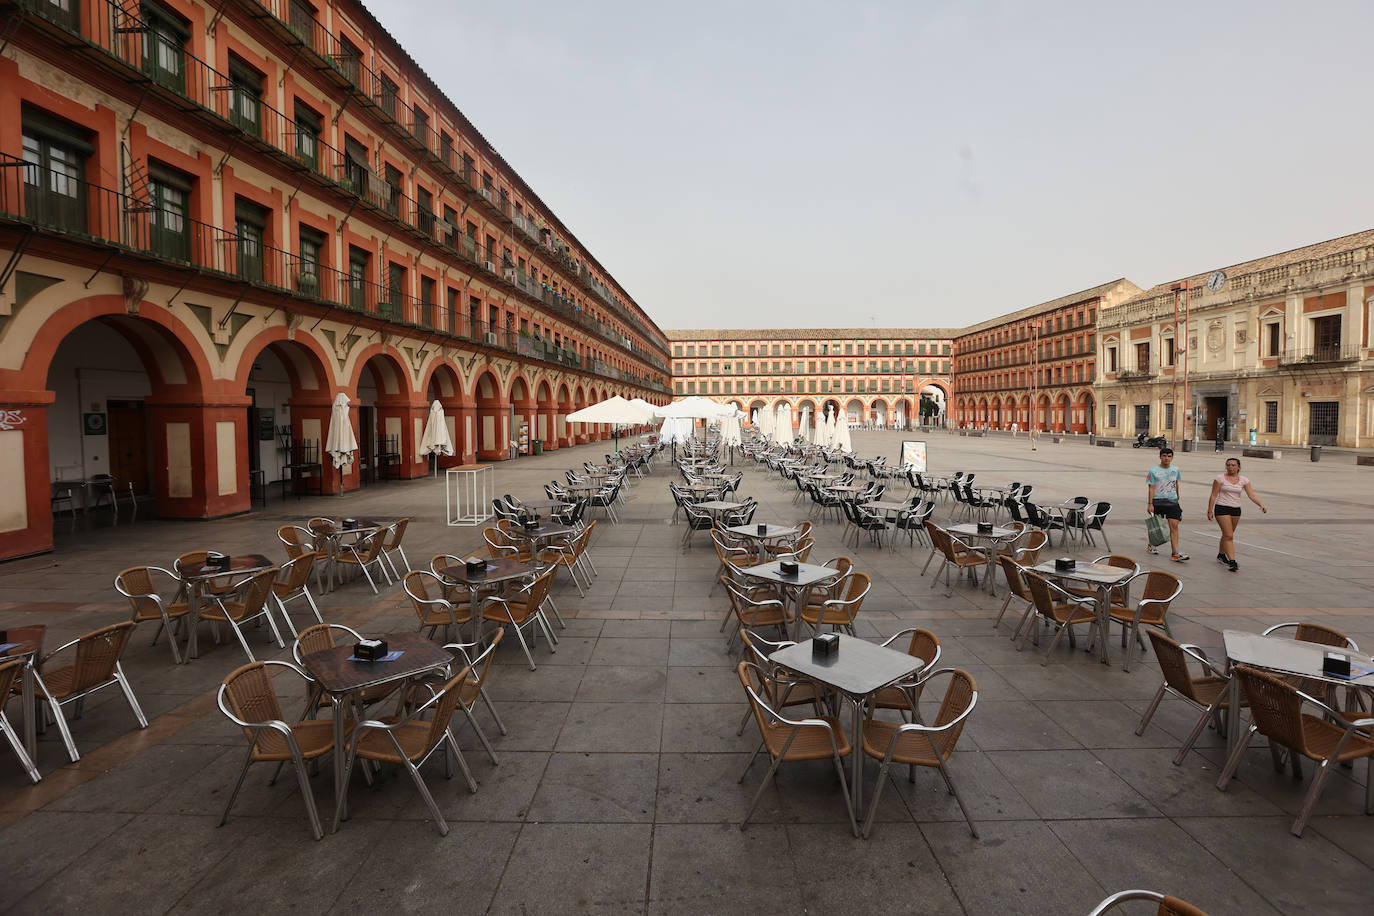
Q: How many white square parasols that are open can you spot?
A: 3